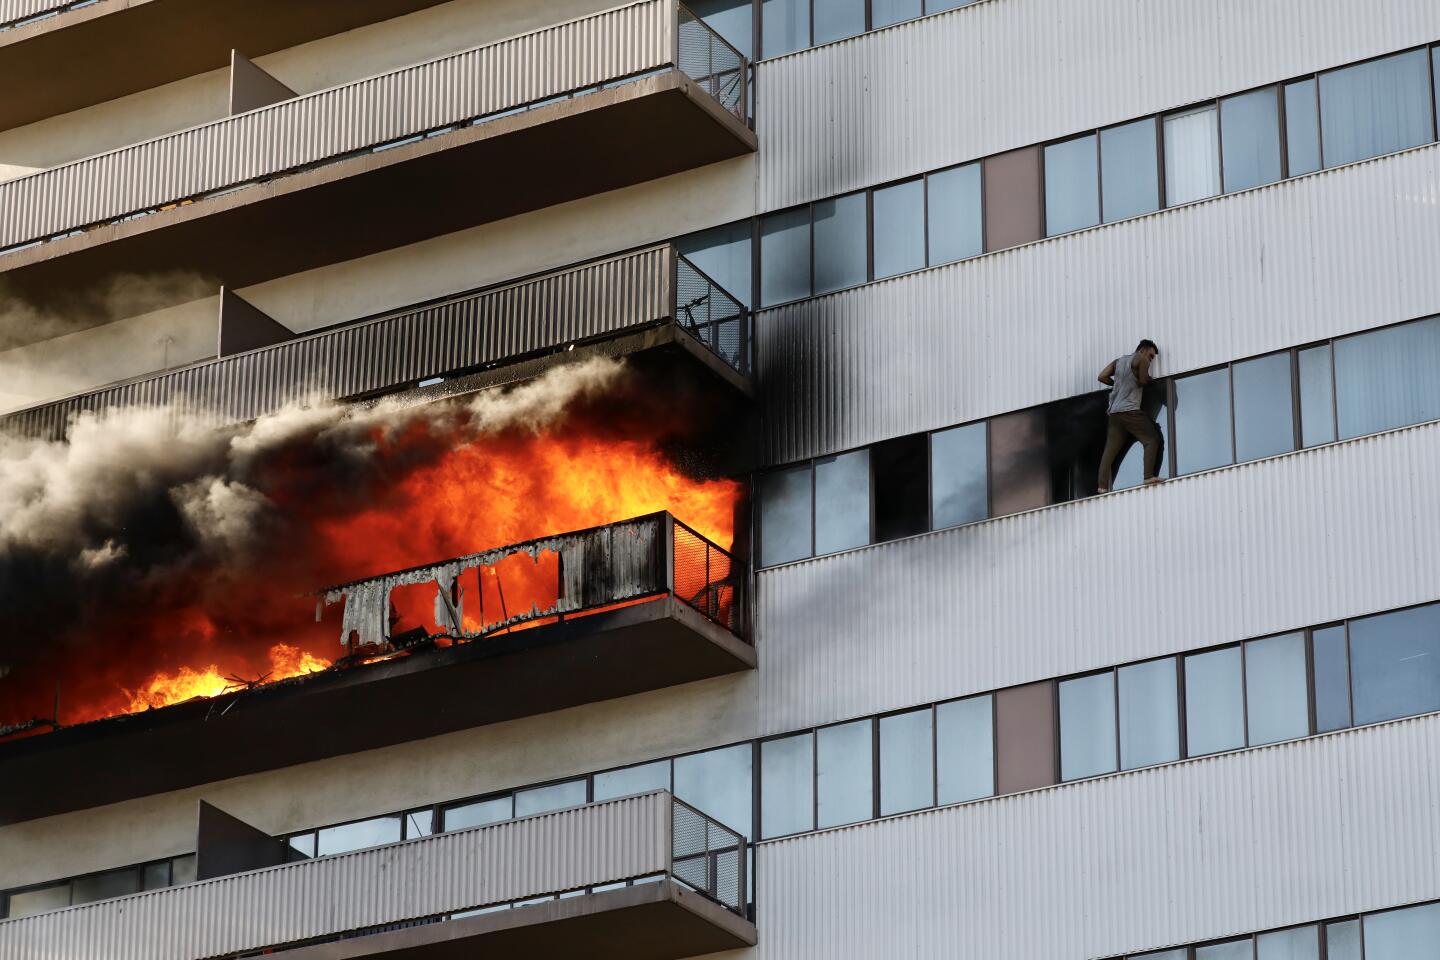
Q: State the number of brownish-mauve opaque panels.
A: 3